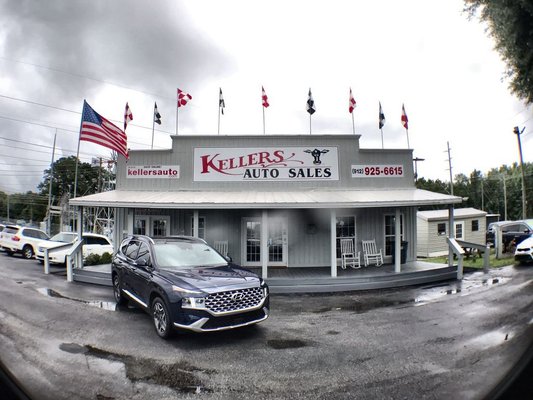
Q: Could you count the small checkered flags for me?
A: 9